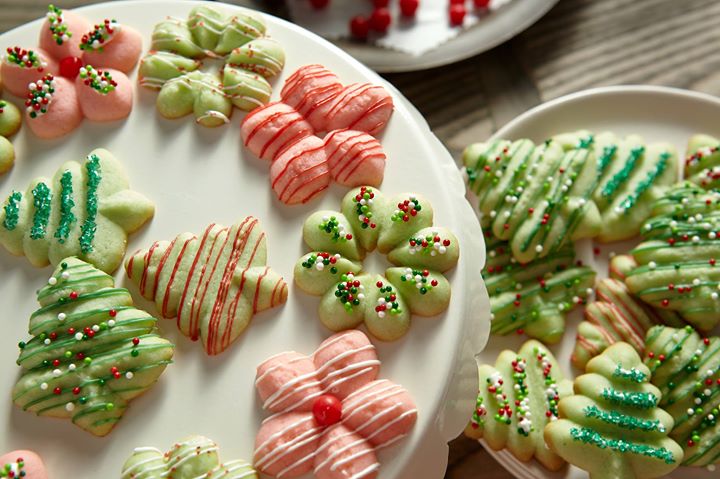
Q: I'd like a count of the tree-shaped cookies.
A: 12